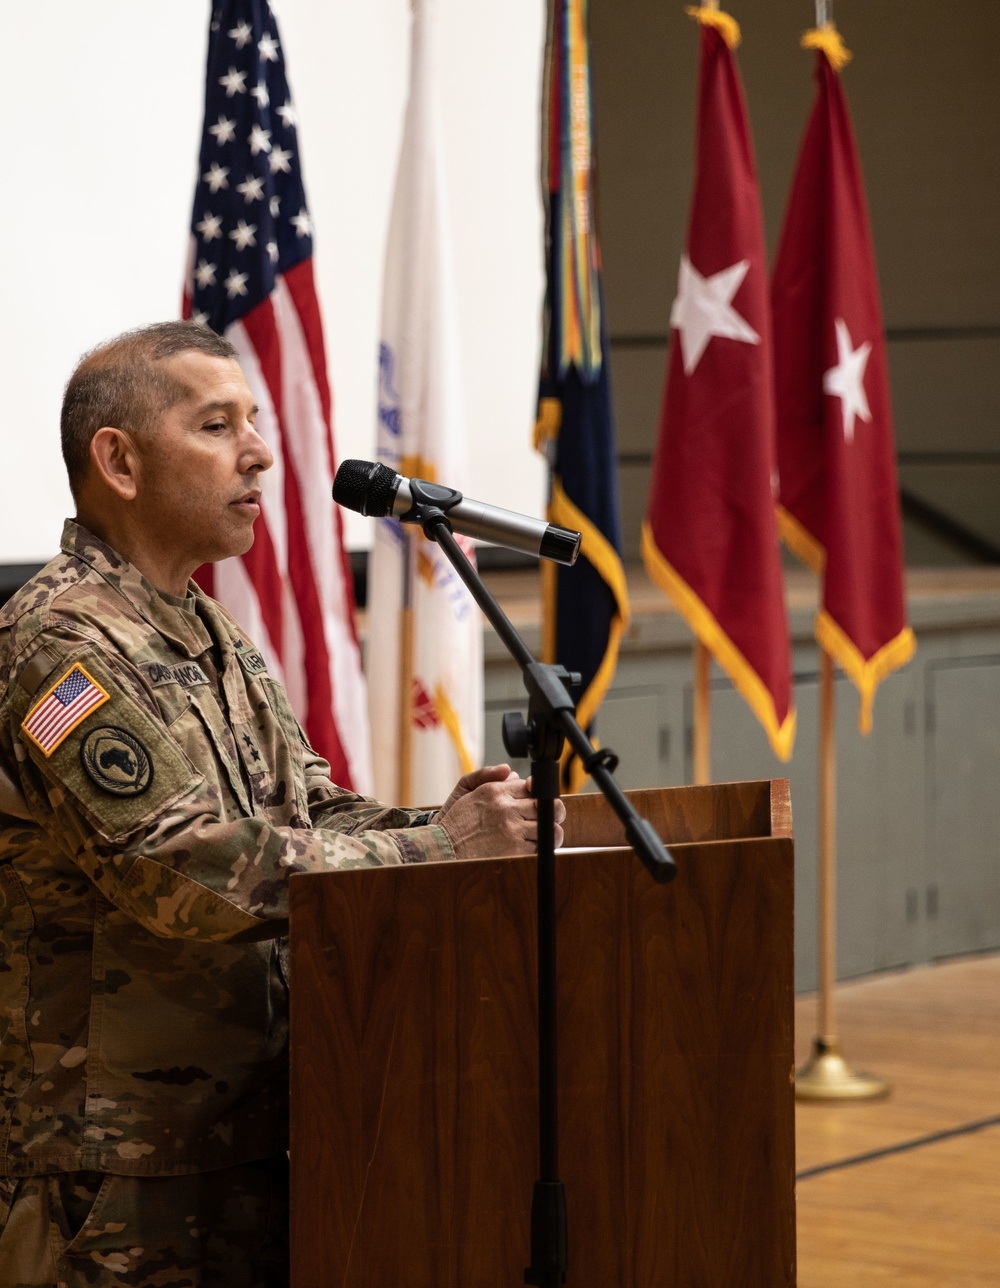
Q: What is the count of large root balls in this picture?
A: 0